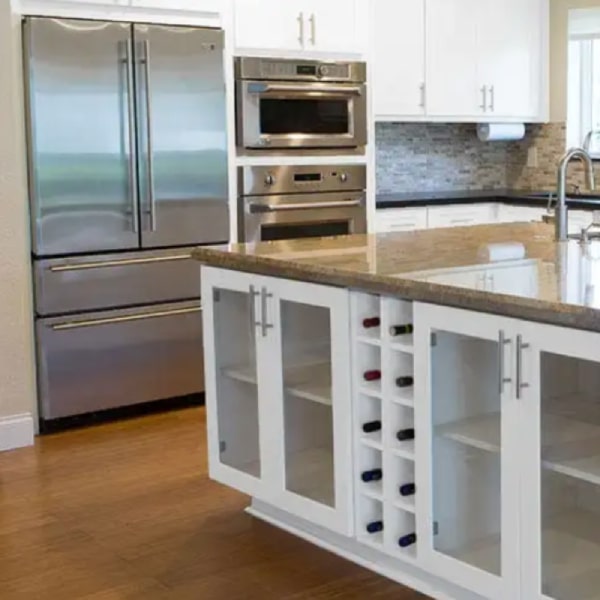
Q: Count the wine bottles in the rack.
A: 10